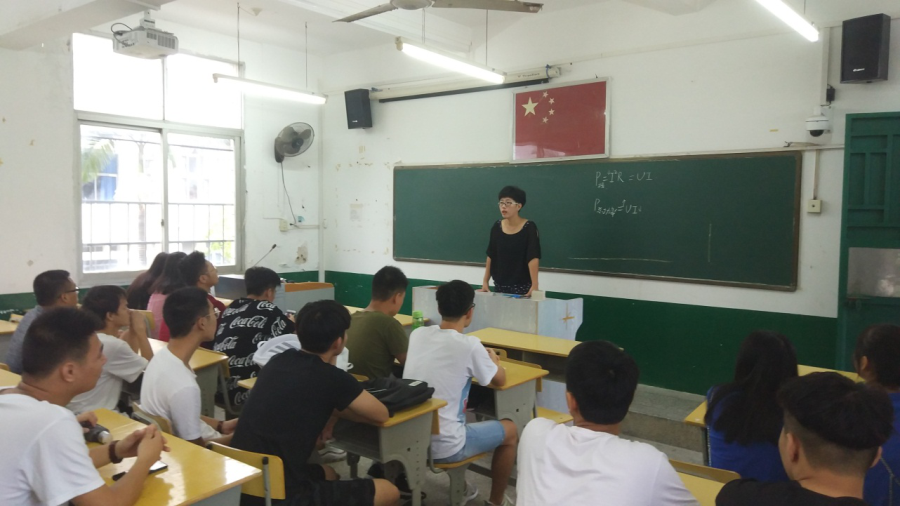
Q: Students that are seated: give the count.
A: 15